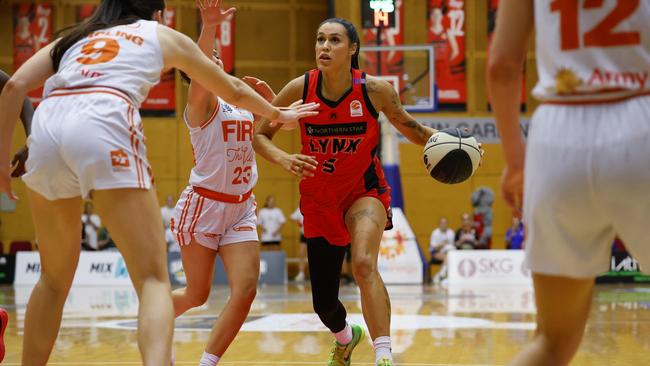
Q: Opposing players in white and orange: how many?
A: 3